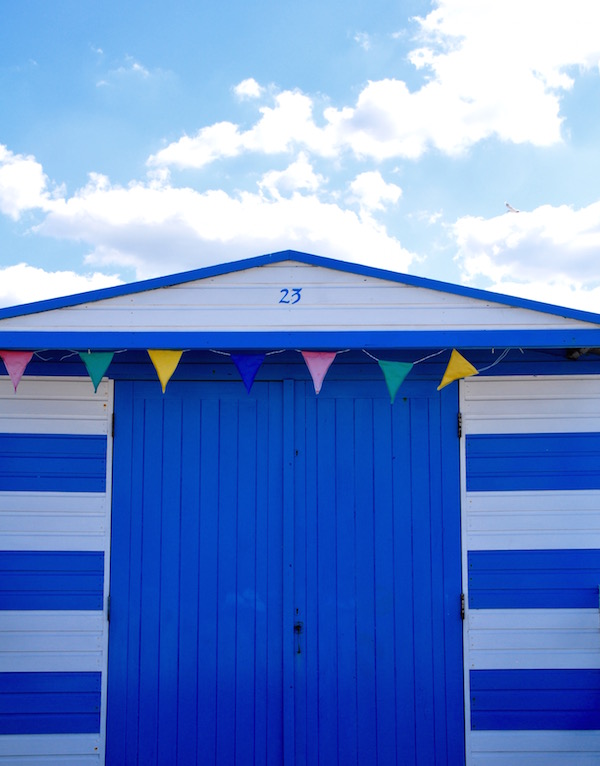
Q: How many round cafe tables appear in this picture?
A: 0